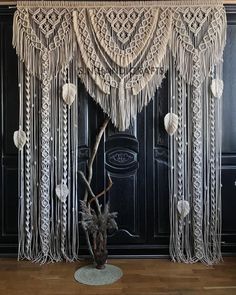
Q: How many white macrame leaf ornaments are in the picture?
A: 6